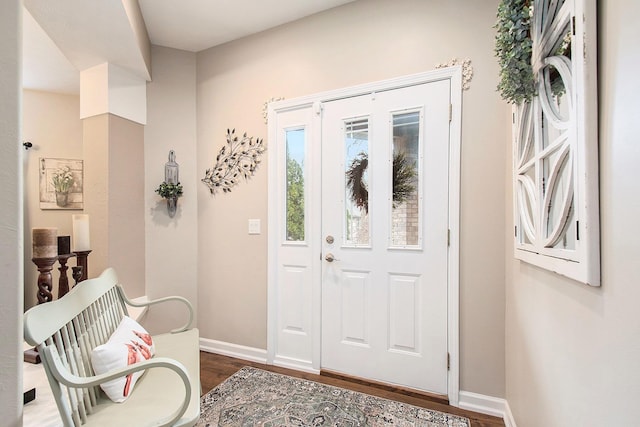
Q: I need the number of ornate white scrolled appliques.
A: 2